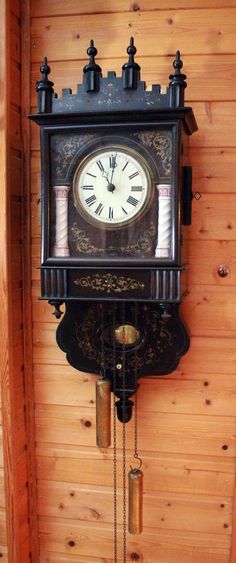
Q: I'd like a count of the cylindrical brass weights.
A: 2